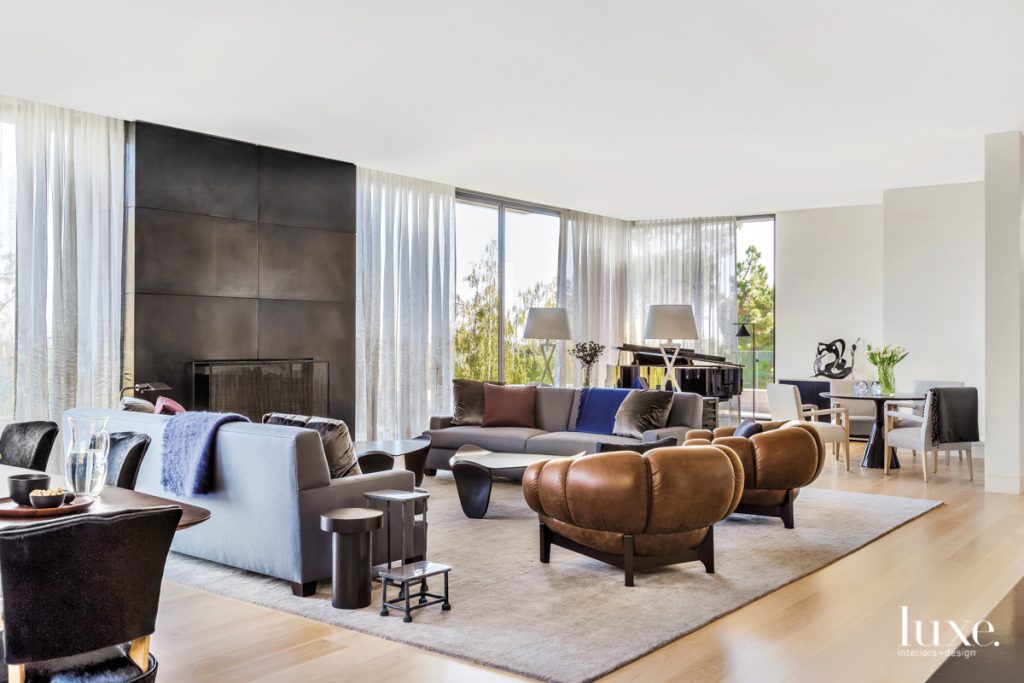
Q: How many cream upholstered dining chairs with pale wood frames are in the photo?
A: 4